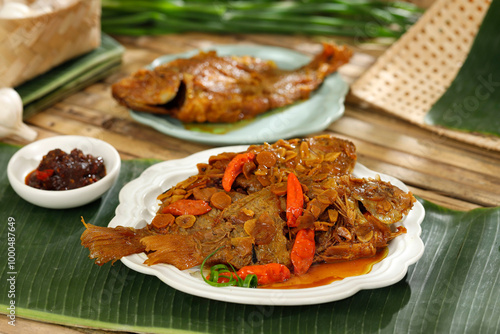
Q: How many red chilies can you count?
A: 5